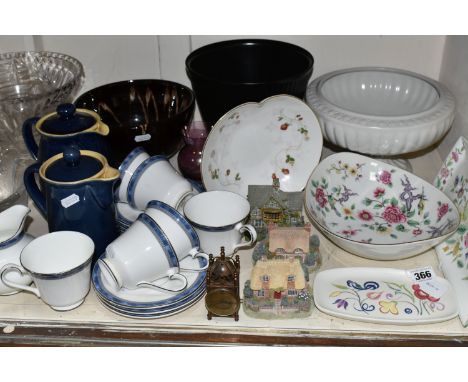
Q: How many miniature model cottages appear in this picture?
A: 3